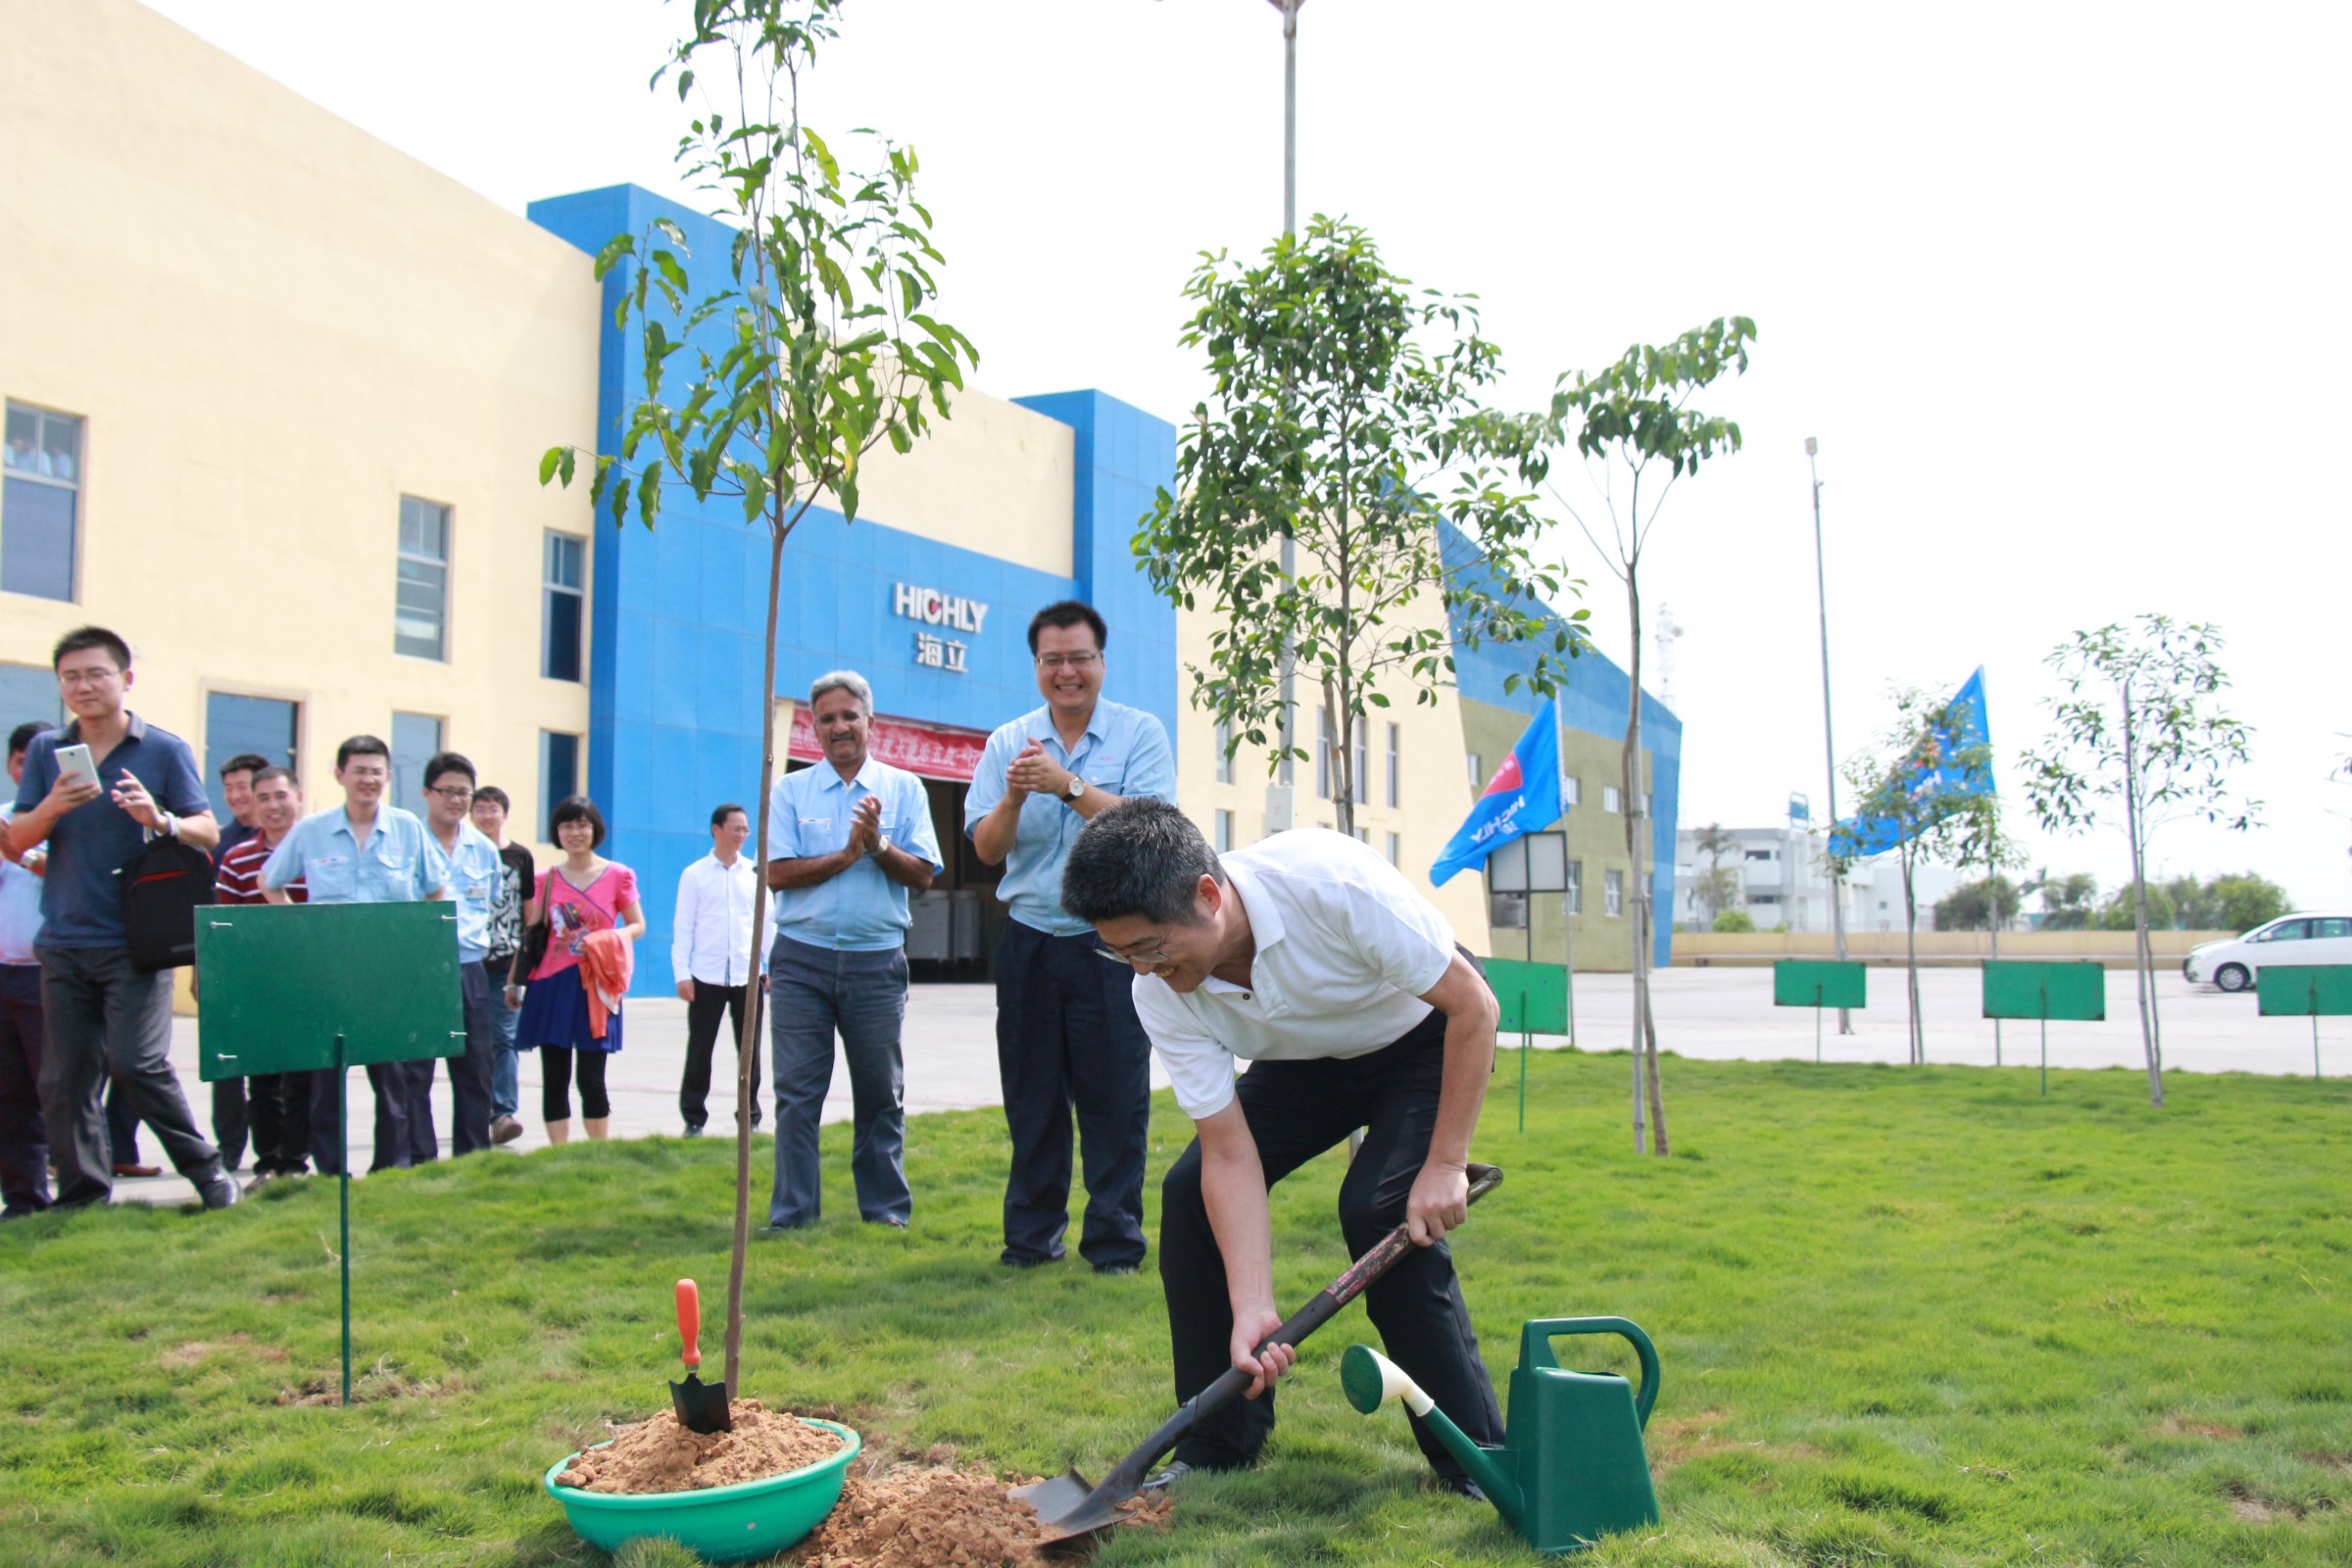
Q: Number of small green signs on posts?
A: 5